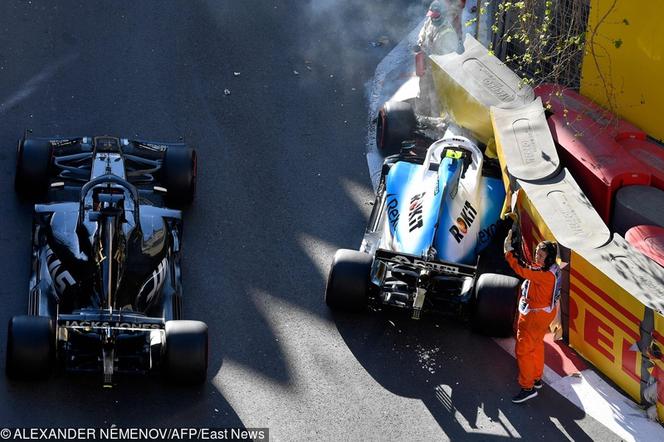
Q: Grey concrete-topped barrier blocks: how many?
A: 4